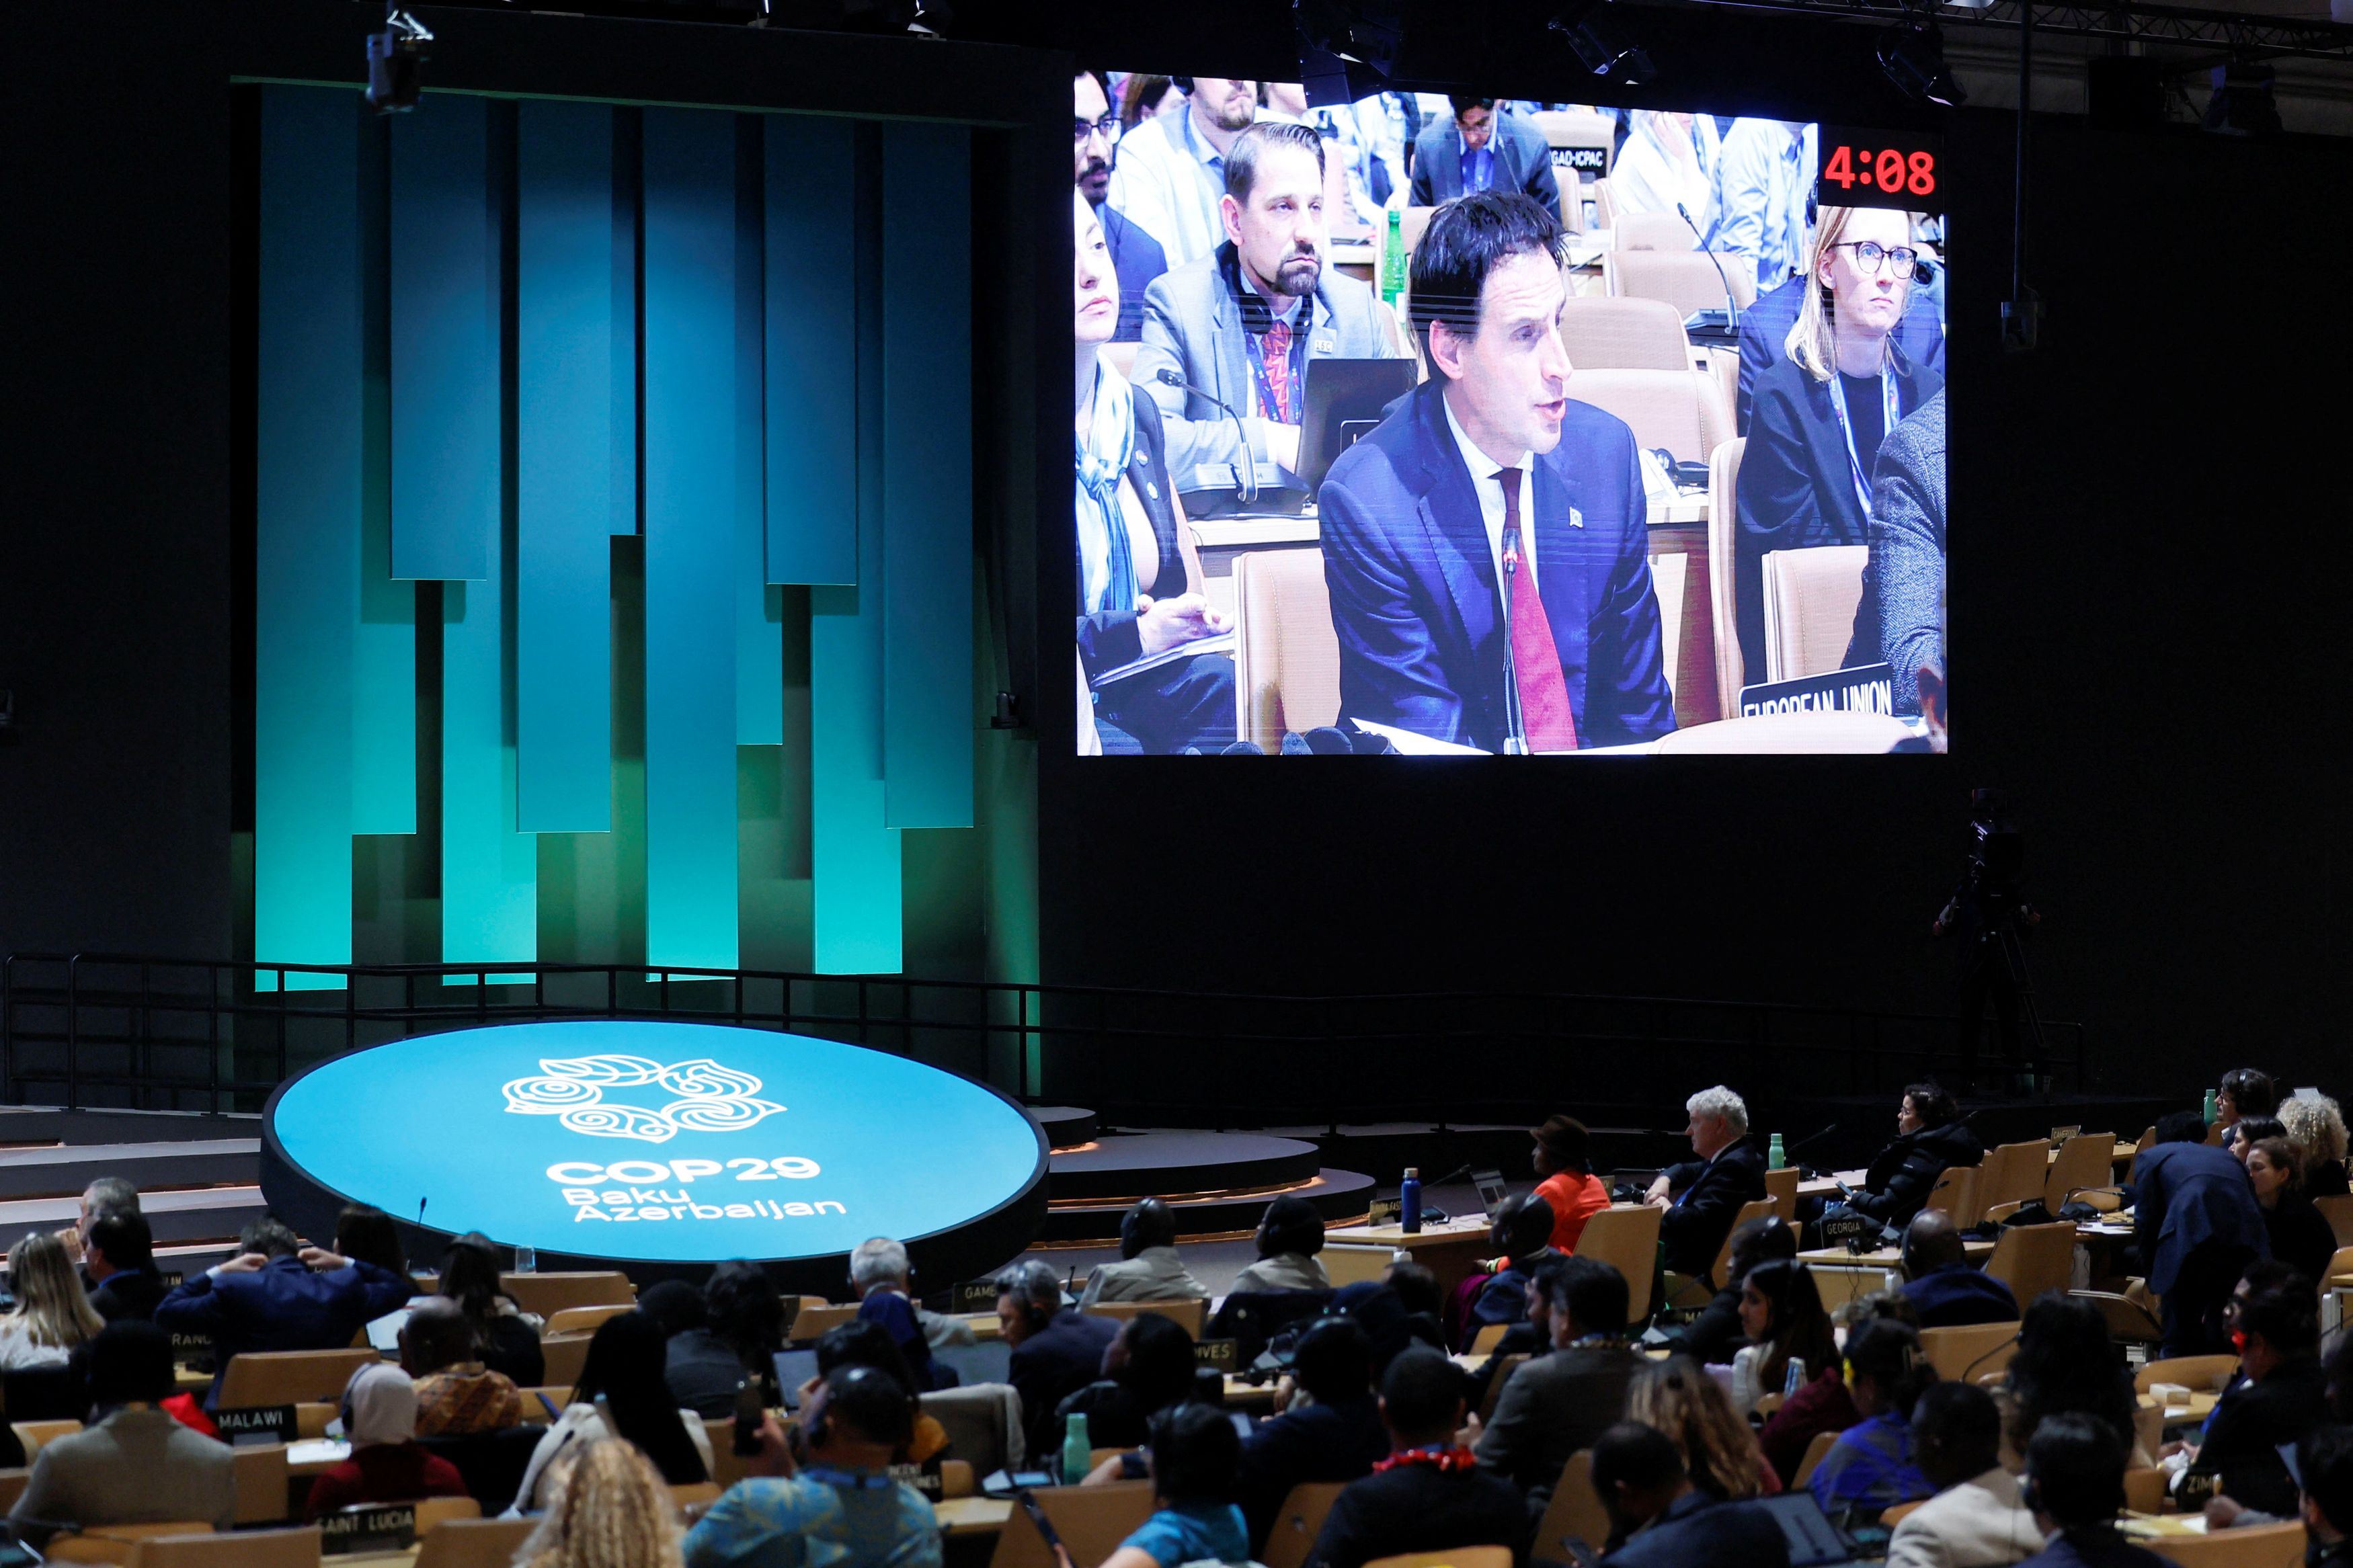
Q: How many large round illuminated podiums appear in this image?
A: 1